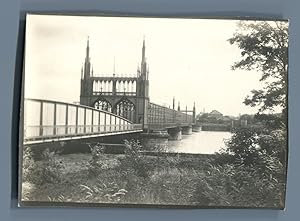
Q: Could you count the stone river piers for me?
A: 3